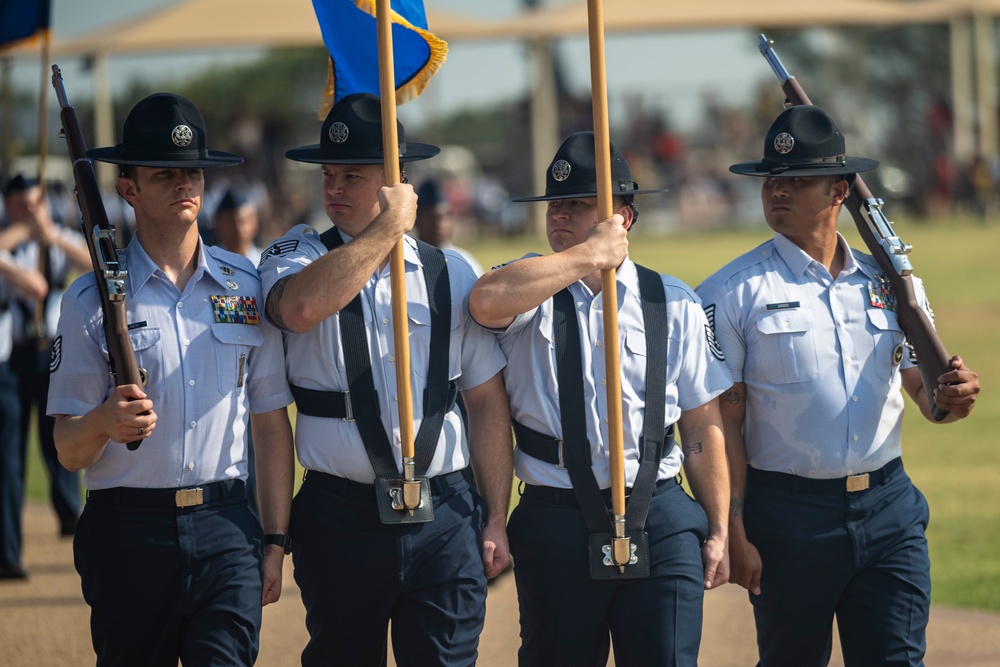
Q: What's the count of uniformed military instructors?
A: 4